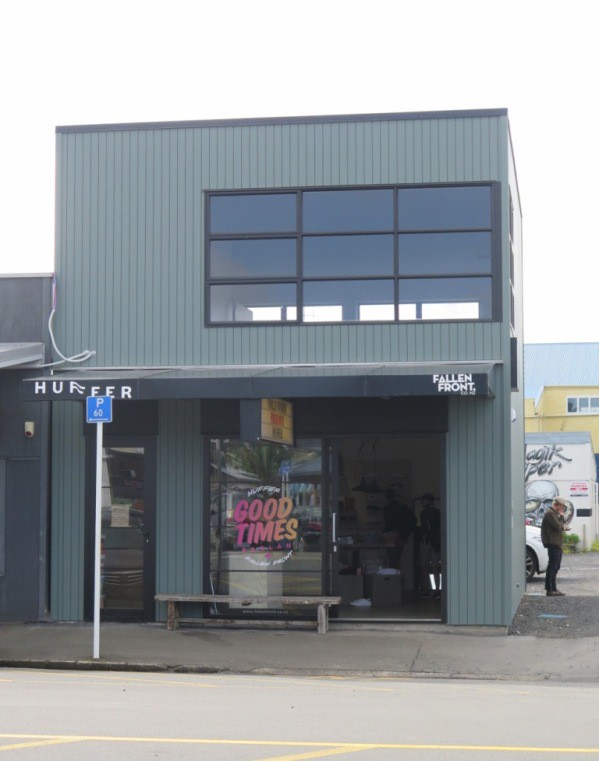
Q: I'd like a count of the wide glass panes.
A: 9